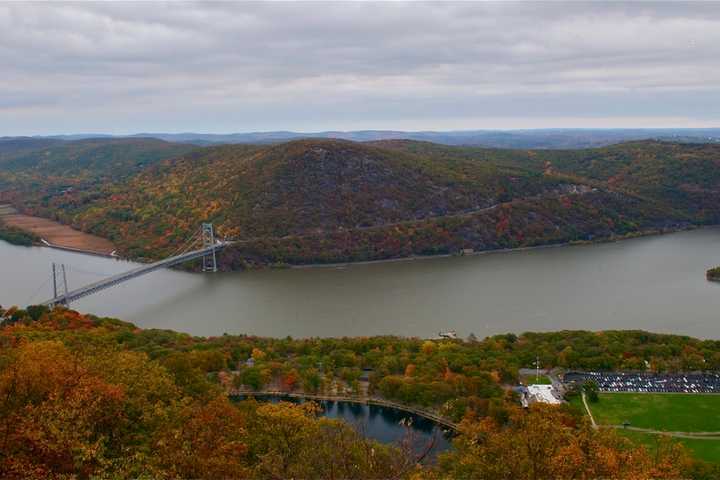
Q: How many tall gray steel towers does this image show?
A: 2